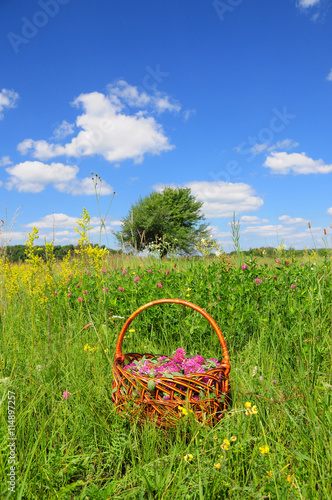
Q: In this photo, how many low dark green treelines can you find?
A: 2